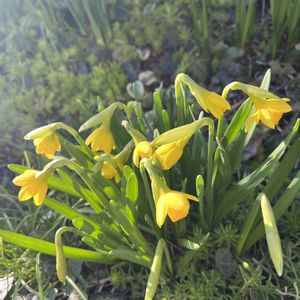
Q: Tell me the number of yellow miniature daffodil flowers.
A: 9